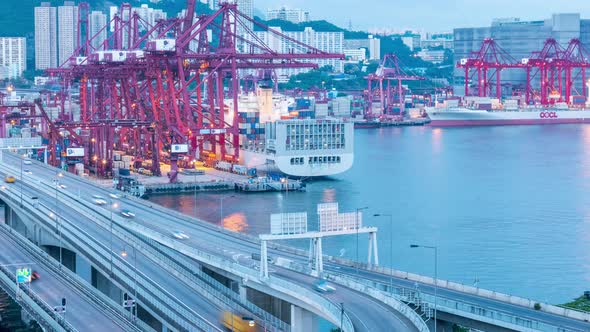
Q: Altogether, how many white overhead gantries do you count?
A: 2